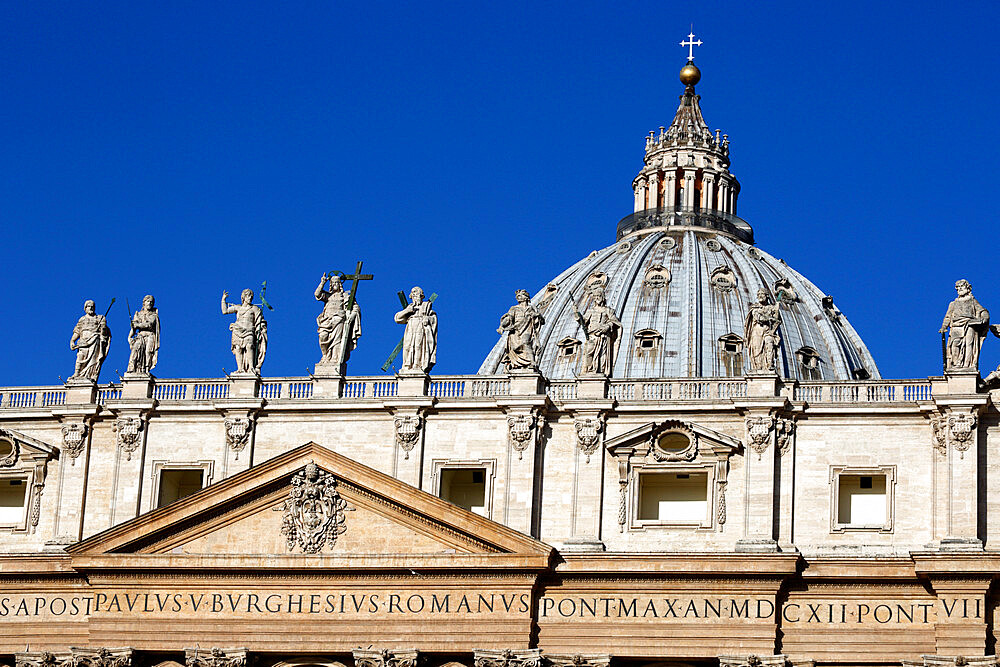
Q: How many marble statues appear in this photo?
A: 9